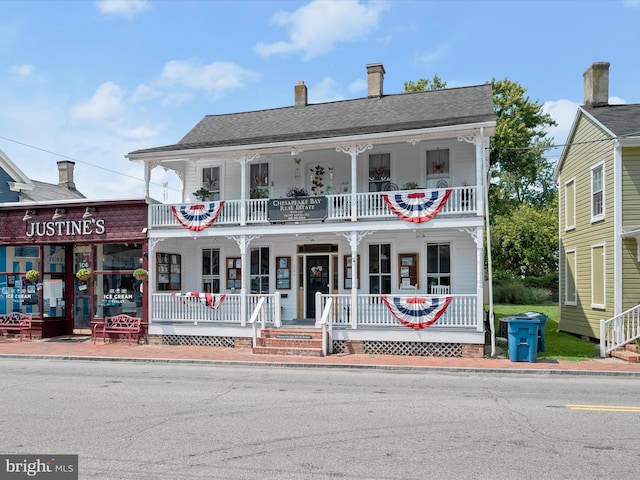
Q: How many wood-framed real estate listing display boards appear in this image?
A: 5